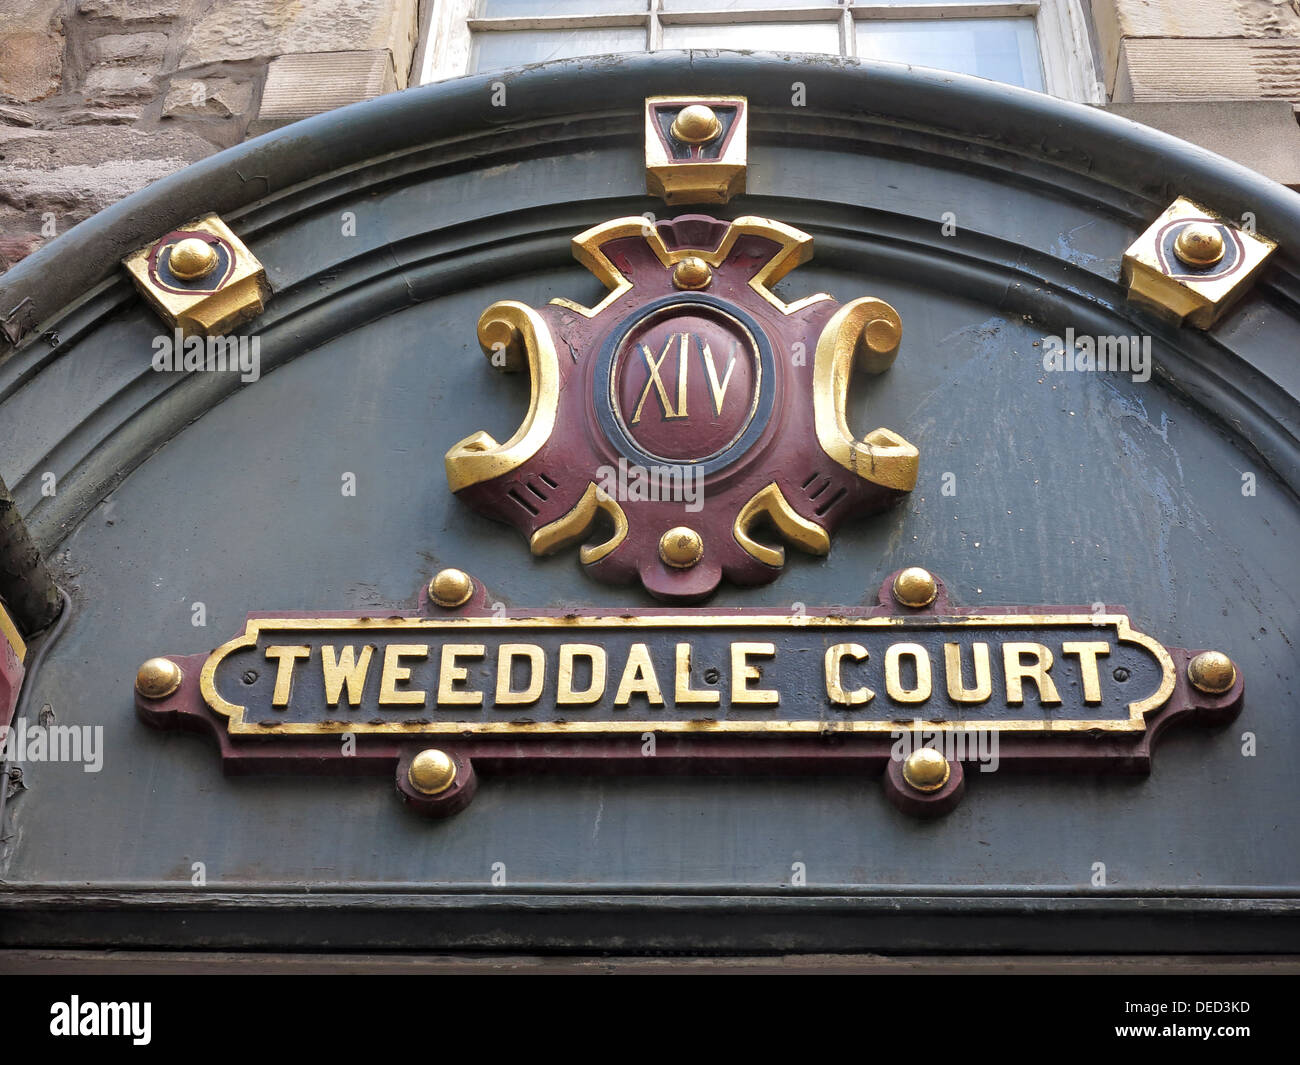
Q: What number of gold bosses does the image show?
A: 11